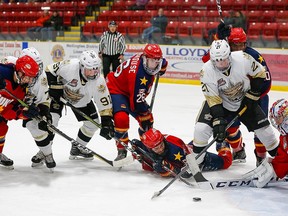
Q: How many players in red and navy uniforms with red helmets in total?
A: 4